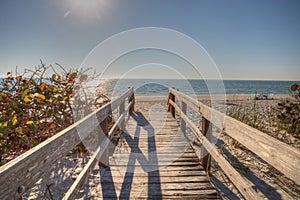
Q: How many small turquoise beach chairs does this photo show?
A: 2